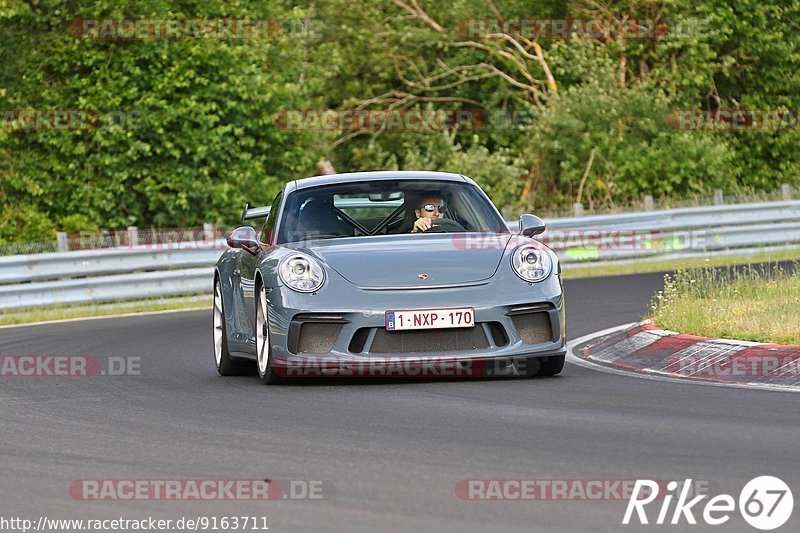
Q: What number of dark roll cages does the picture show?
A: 1